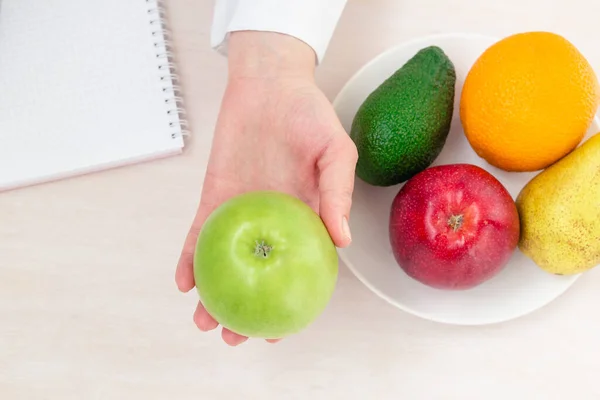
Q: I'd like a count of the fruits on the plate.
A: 4